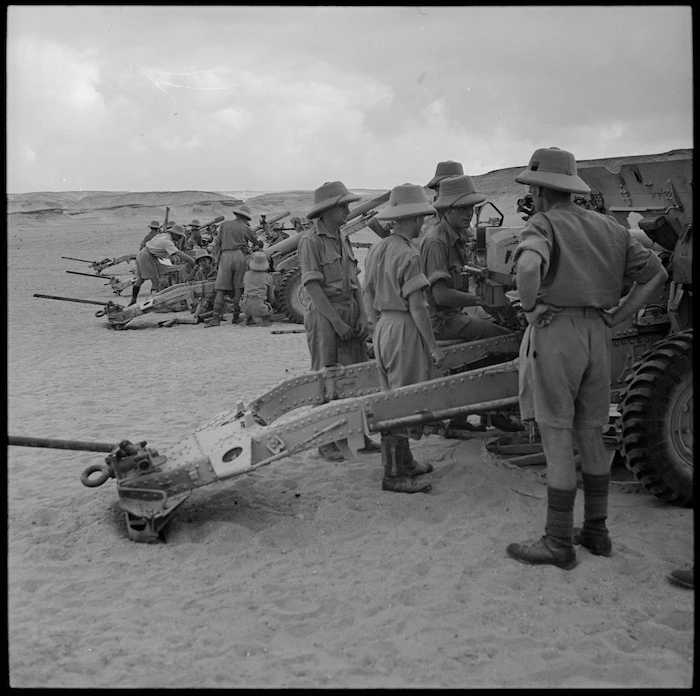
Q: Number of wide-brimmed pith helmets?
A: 12